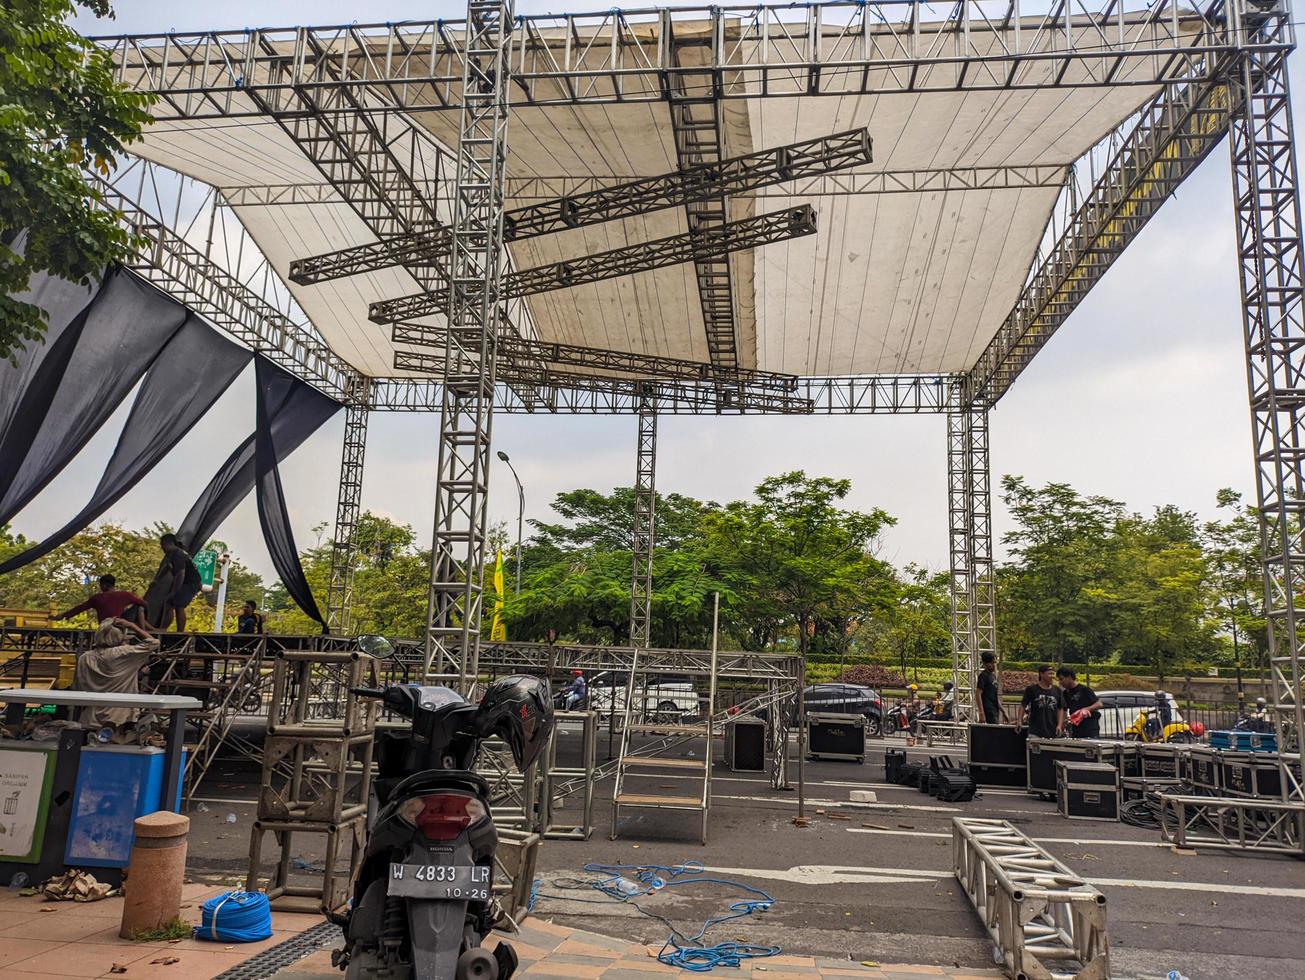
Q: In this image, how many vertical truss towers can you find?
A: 6